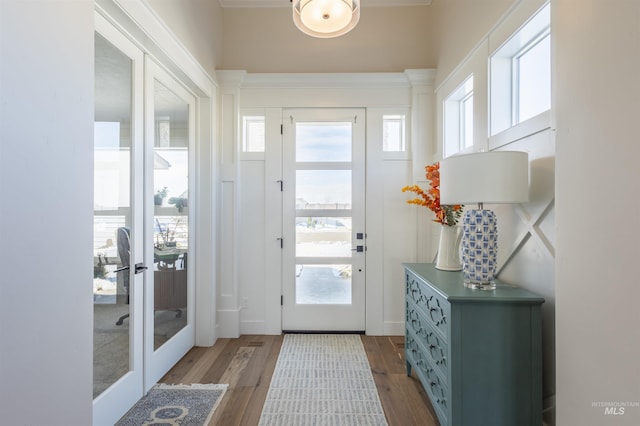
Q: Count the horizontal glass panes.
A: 4